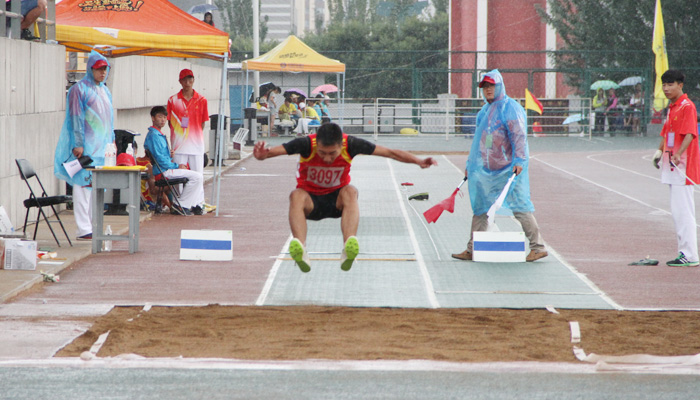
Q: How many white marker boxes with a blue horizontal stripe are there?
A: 2